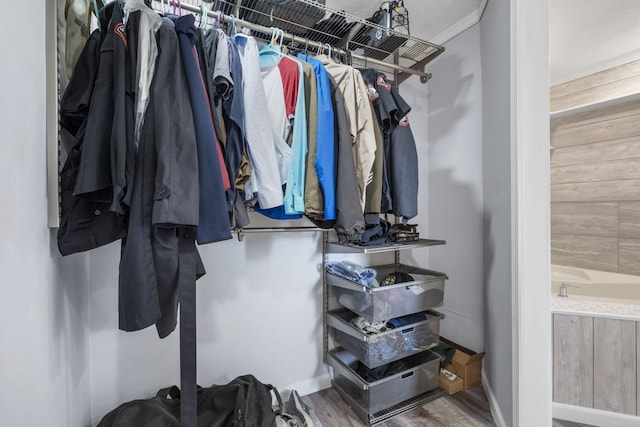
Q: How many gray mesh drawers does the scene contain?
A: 3